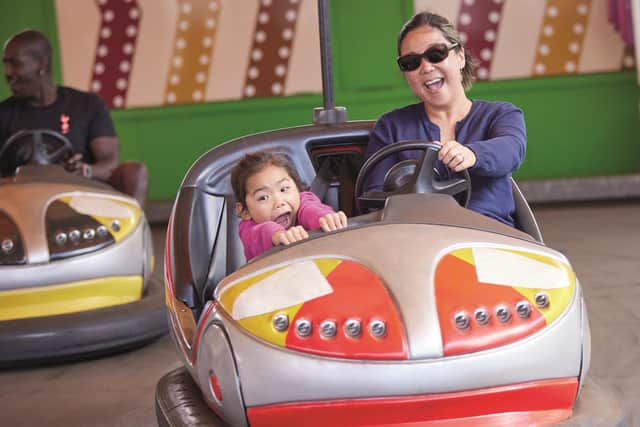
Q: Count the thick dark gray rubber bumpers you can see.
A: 2